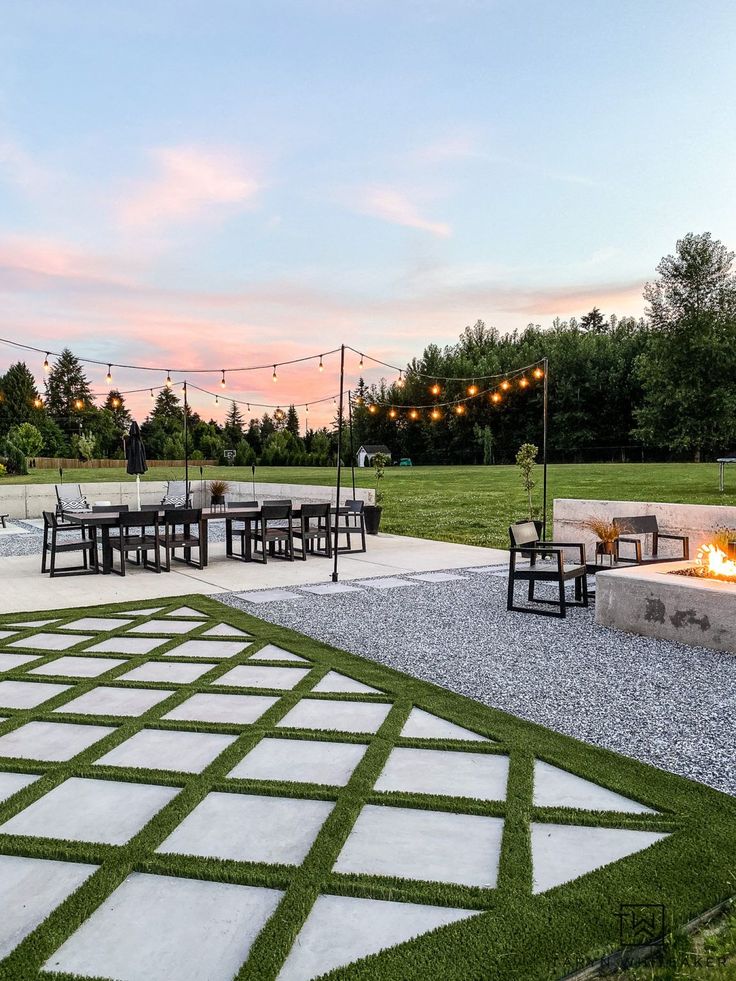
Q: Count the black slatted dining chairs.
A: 10